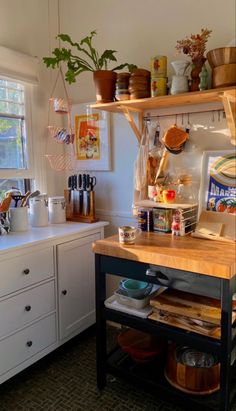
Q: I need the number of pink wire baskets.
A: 3